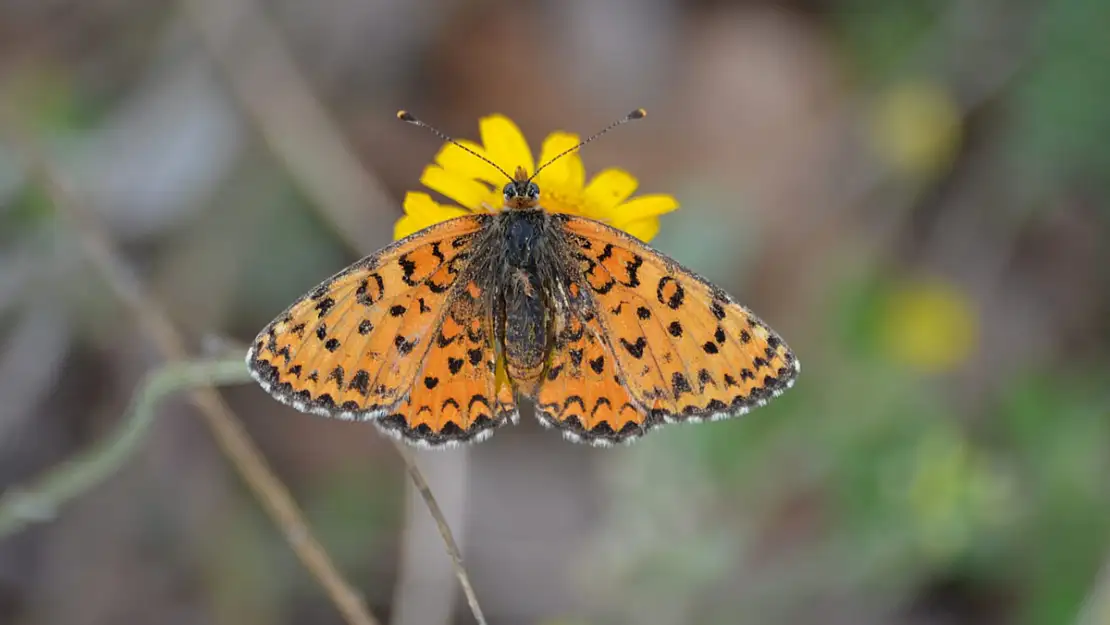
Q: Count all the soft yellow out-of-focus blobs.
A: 2